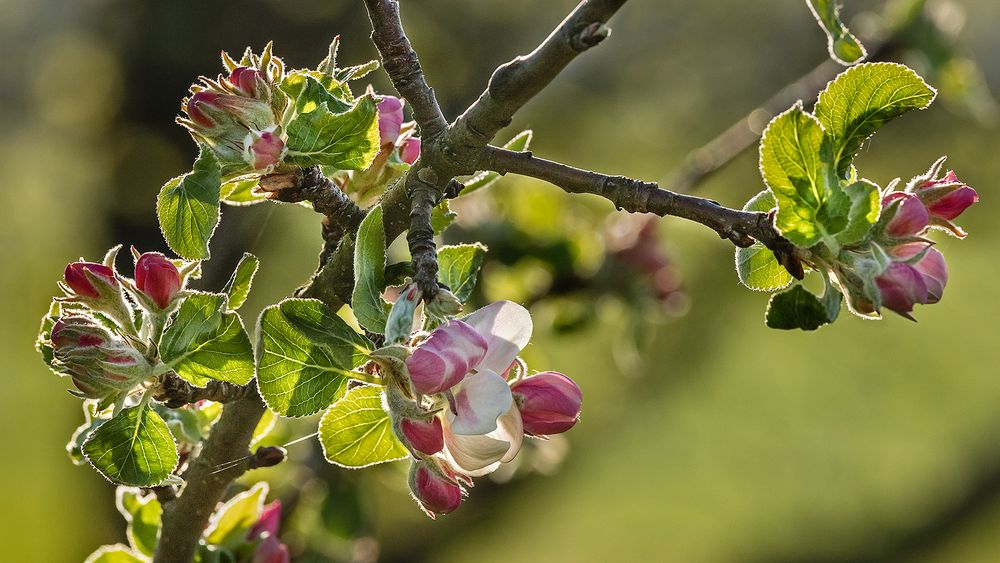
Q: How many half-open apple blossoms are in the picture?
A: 1